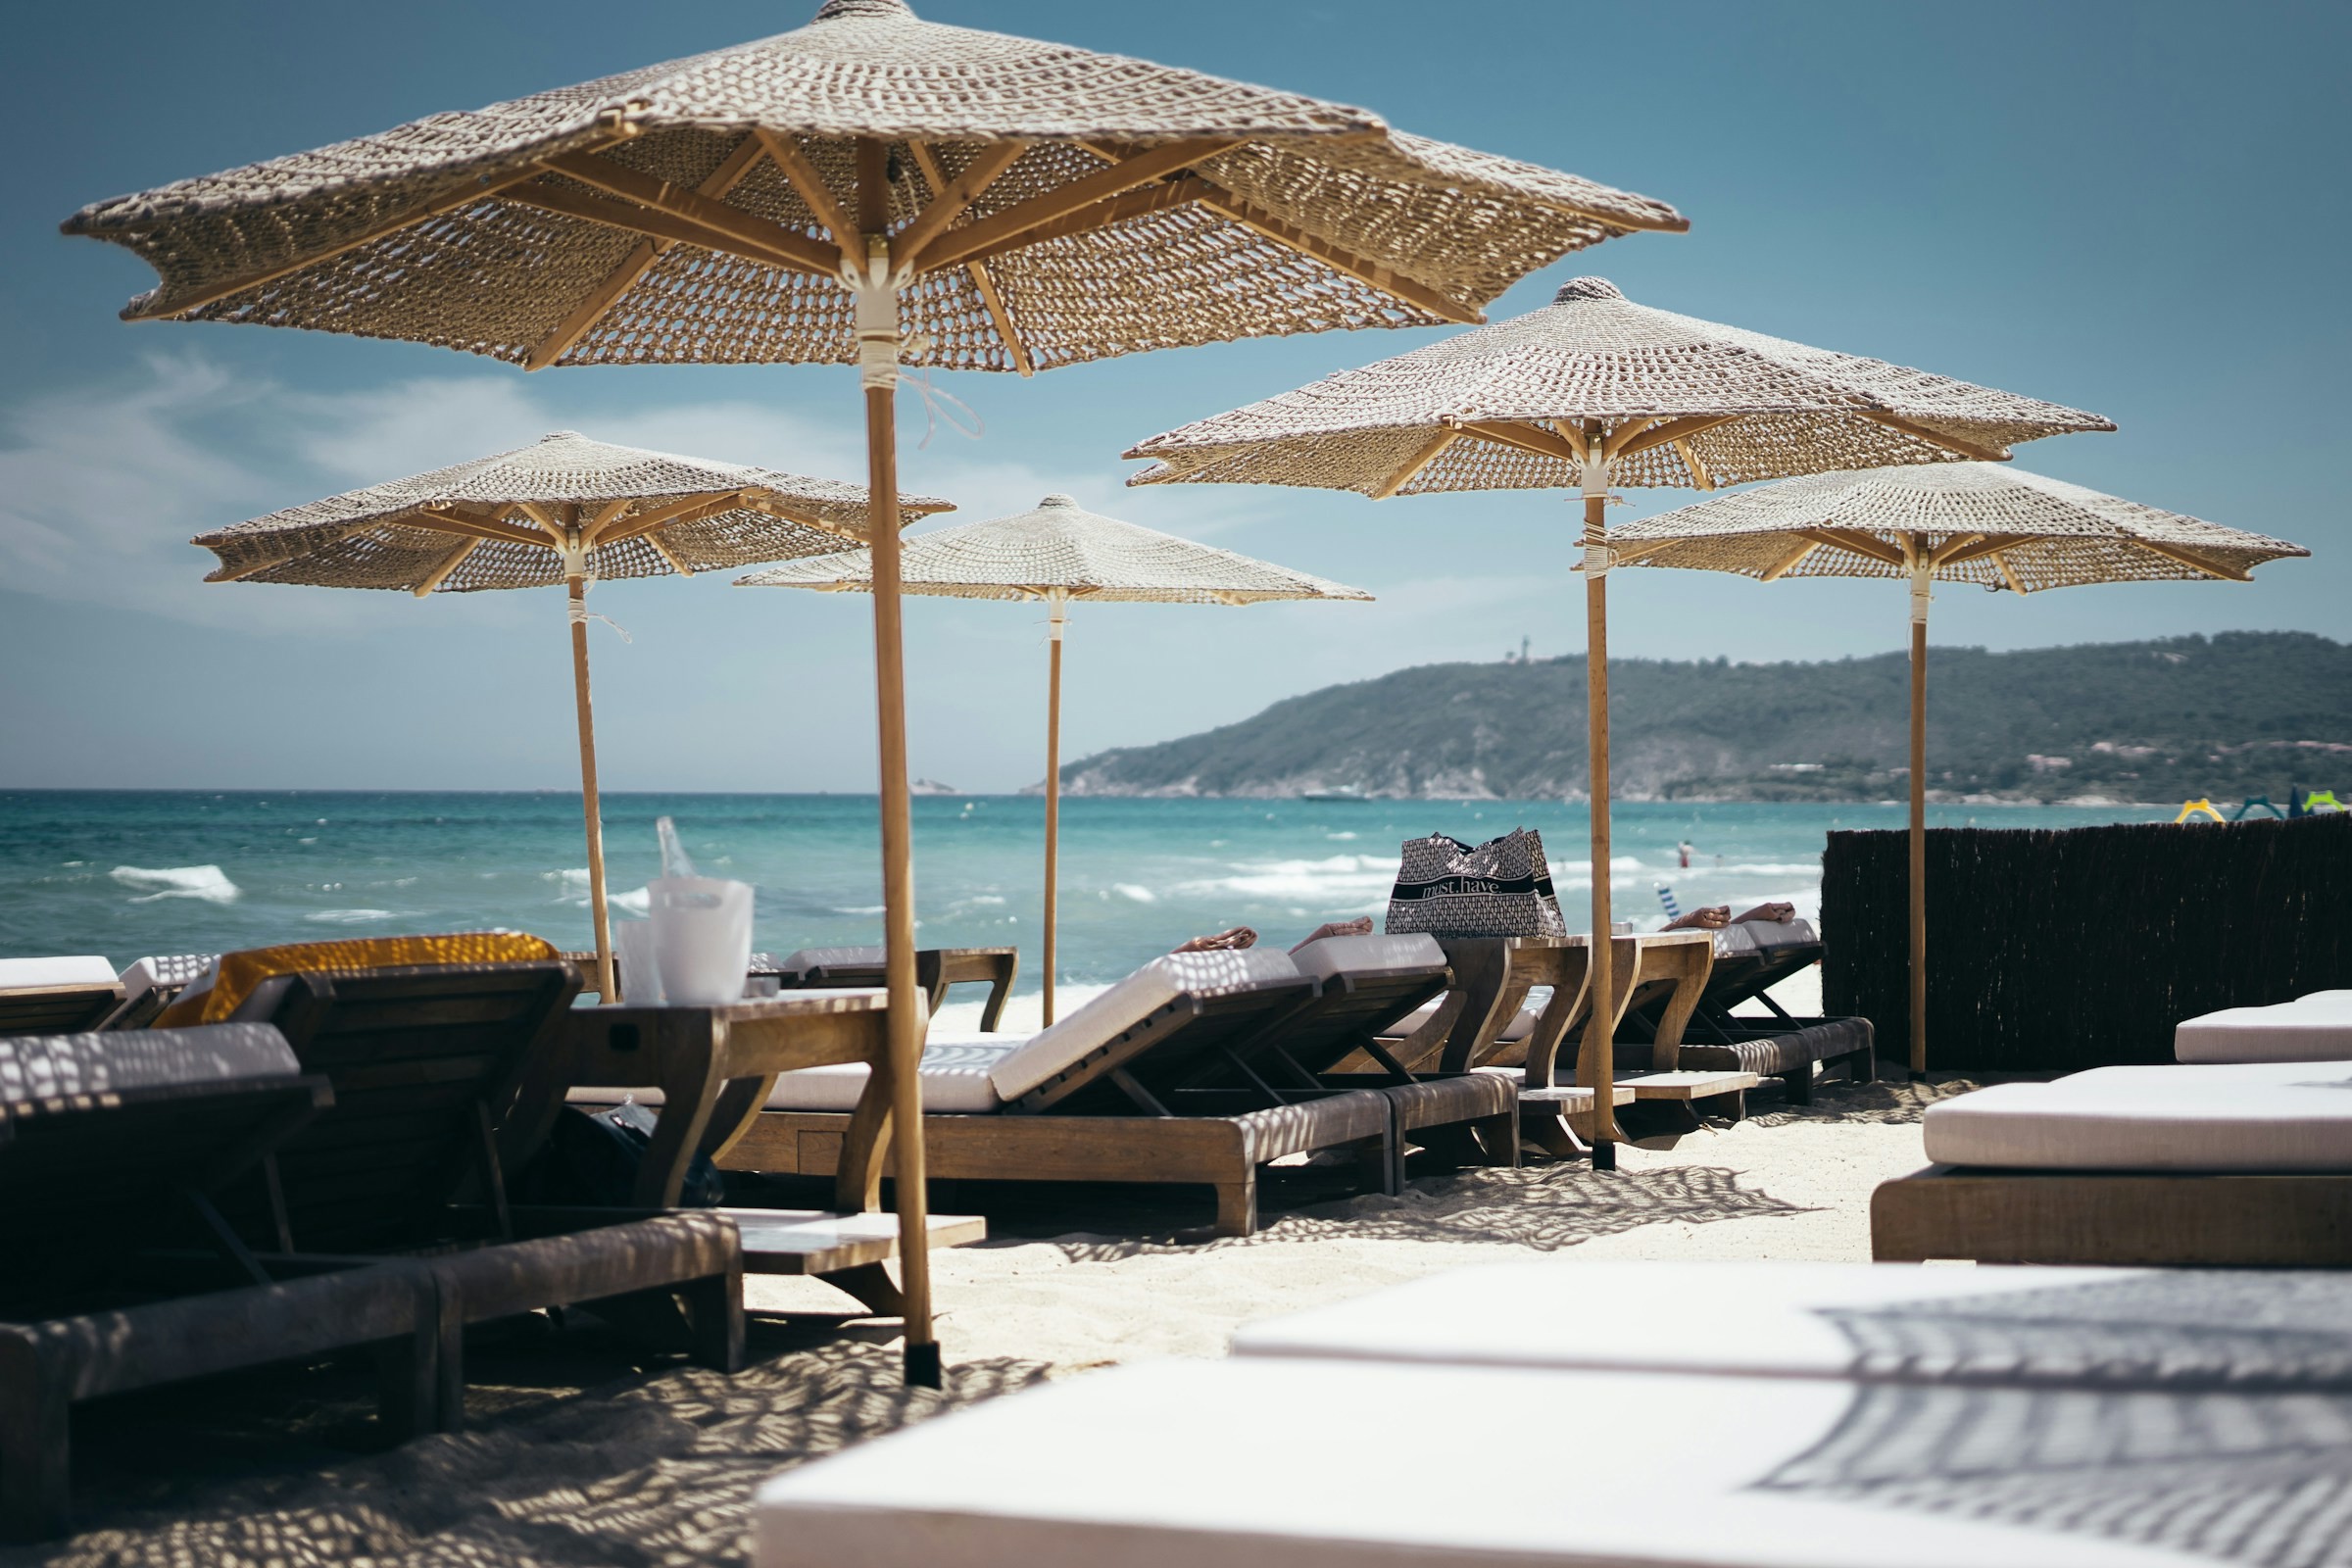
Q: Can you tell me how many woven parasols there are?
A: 5